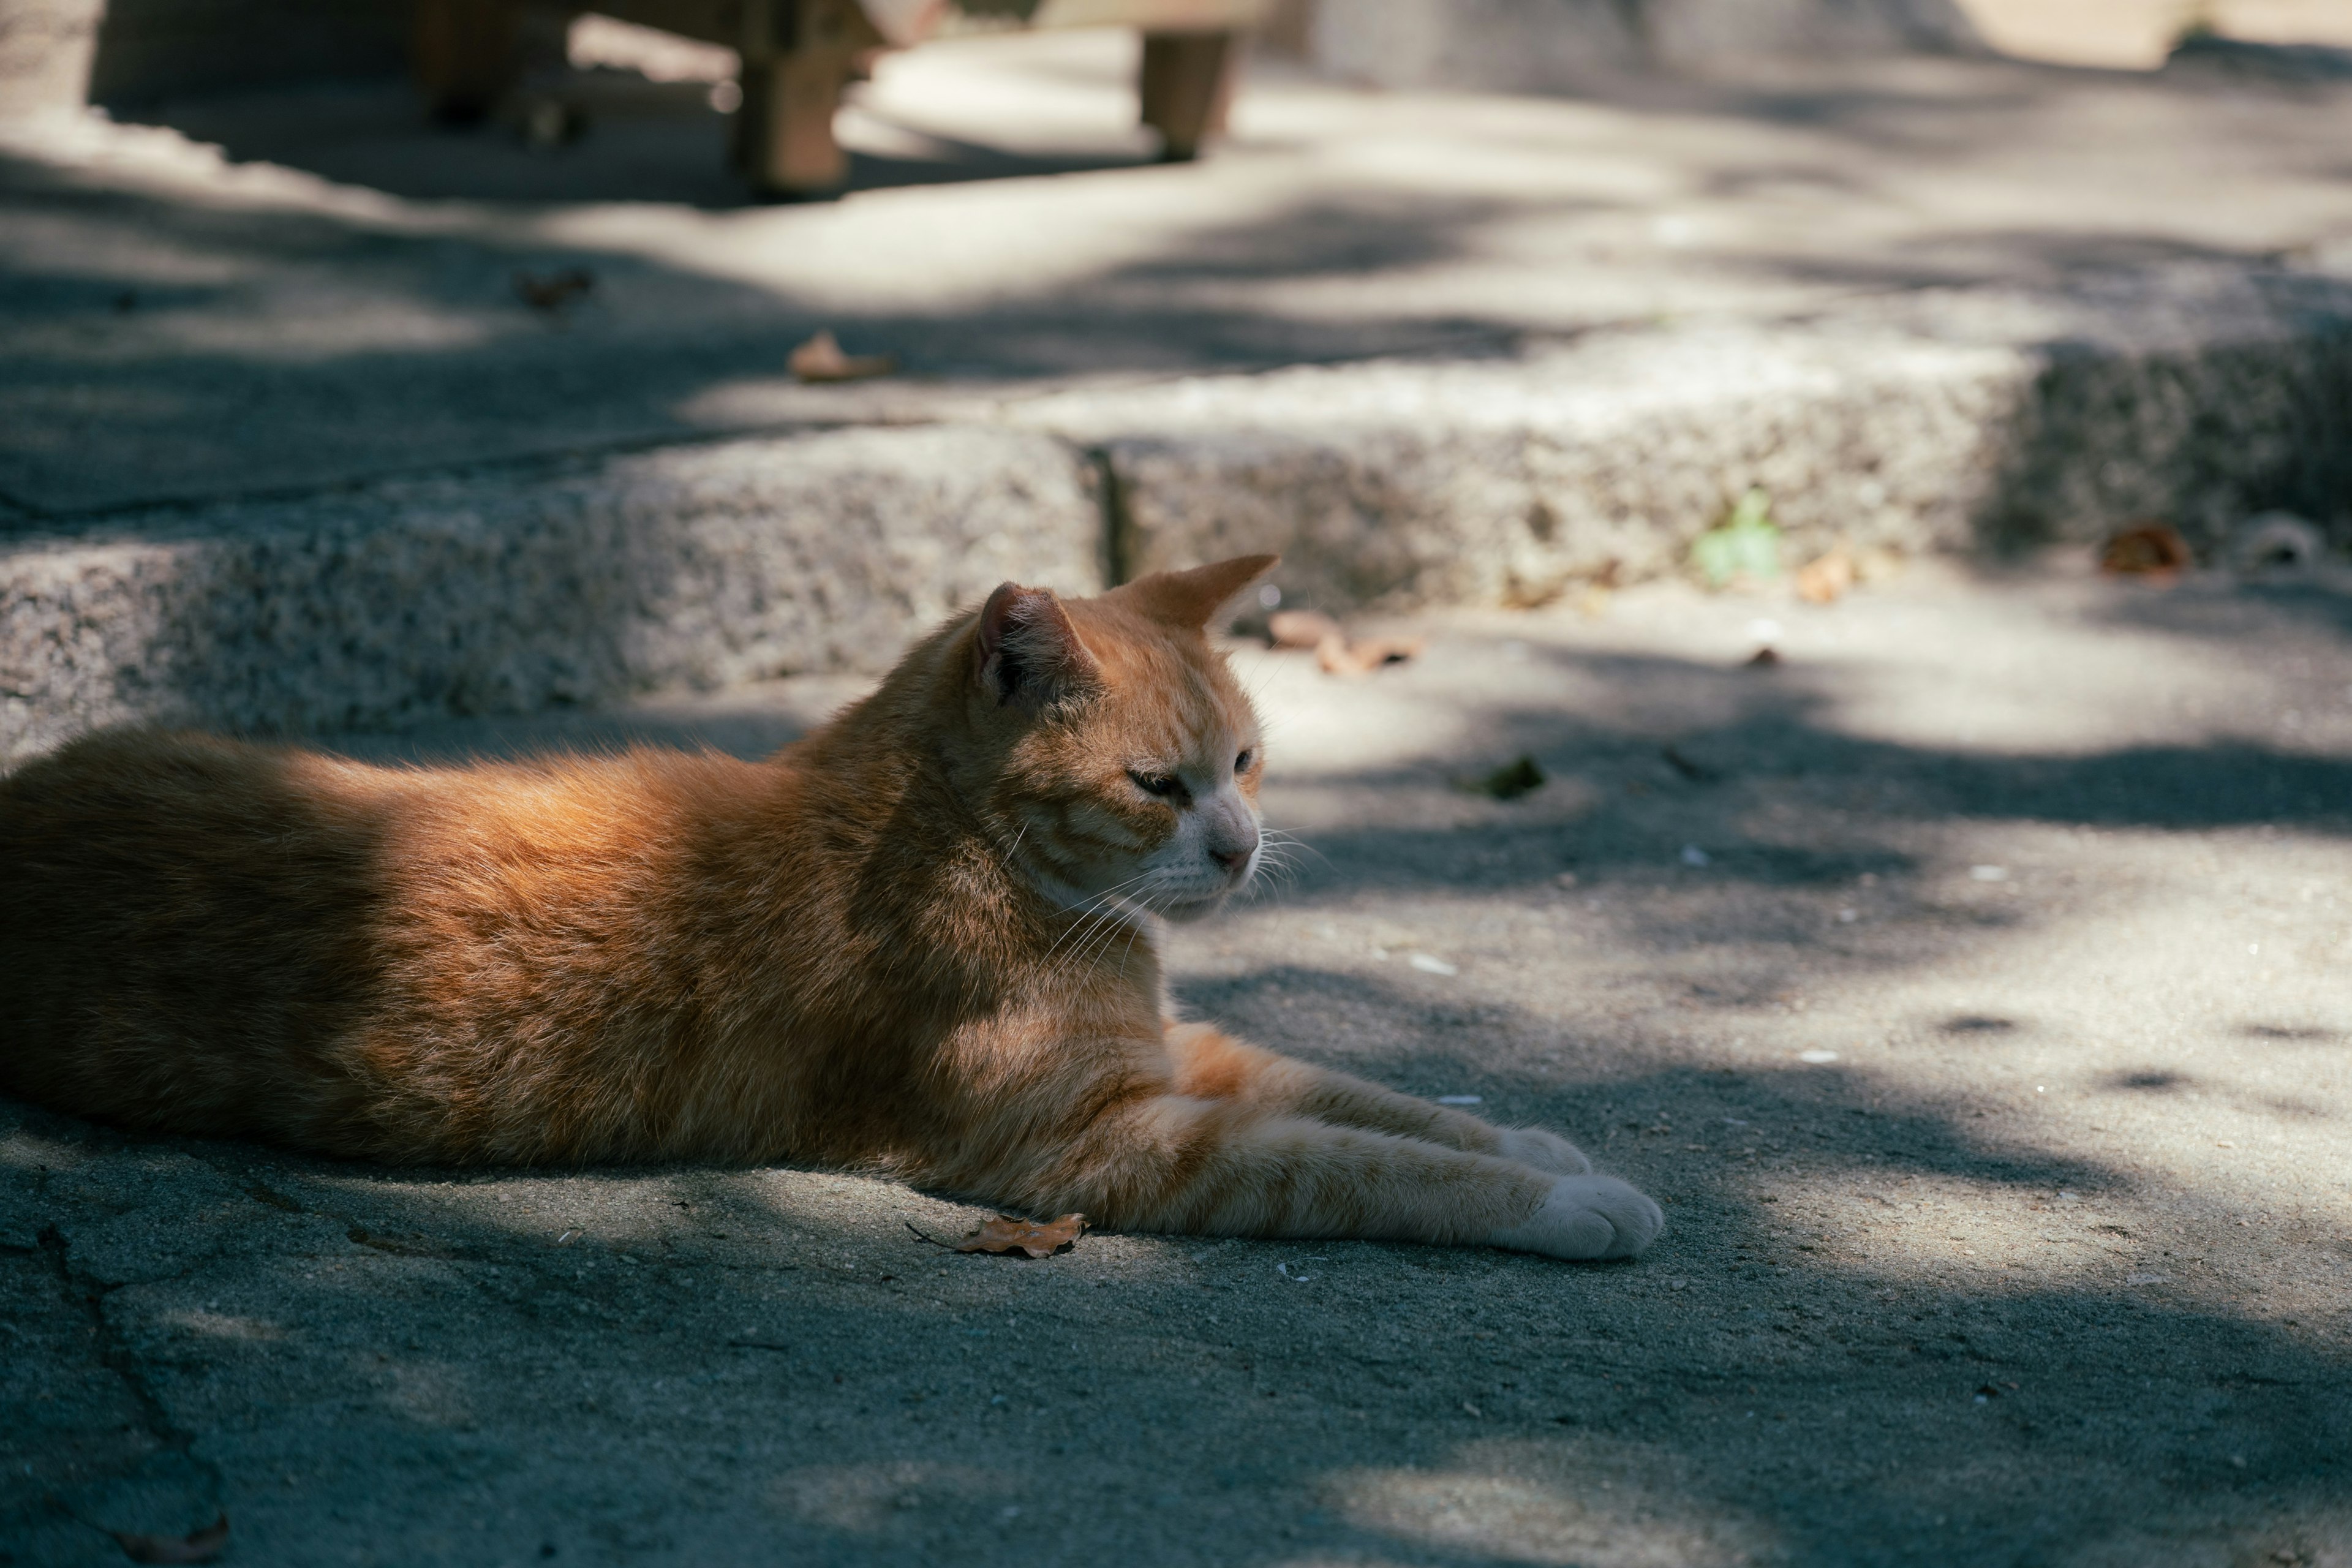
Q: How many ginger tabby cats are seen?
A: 1